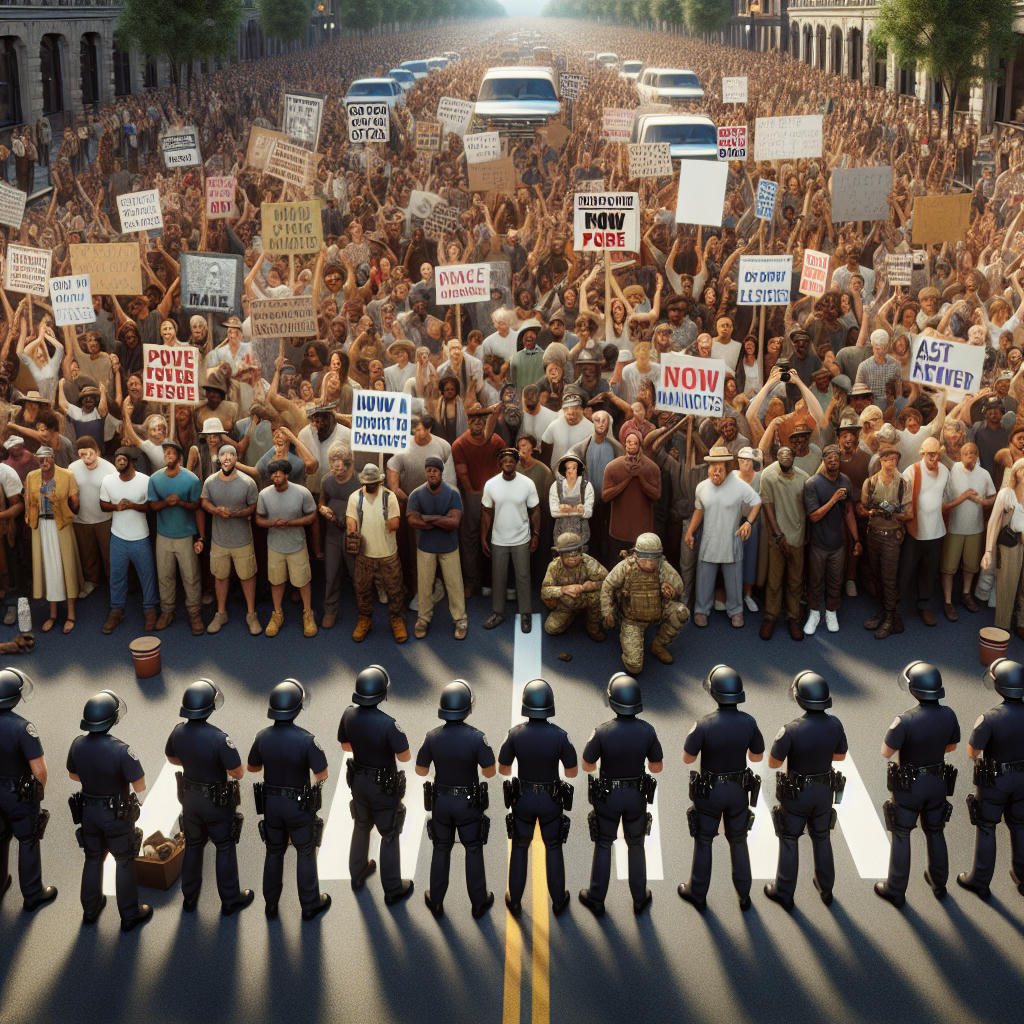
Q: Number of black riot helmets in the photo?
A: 12